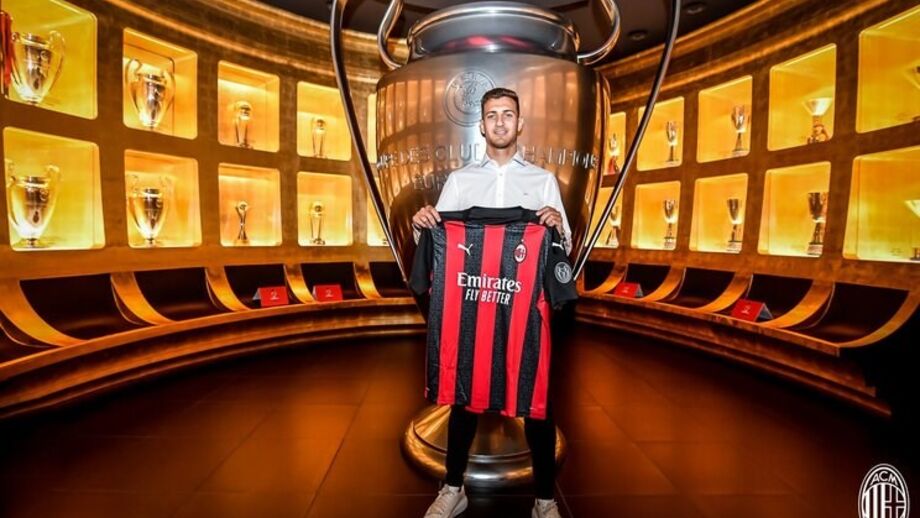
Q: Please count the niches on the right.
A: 10